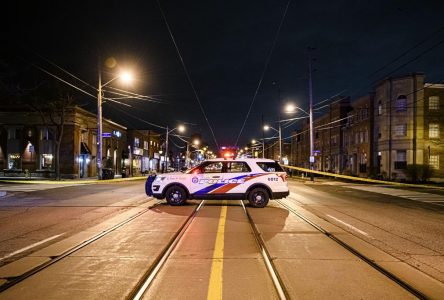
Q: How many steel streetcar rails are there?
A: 4